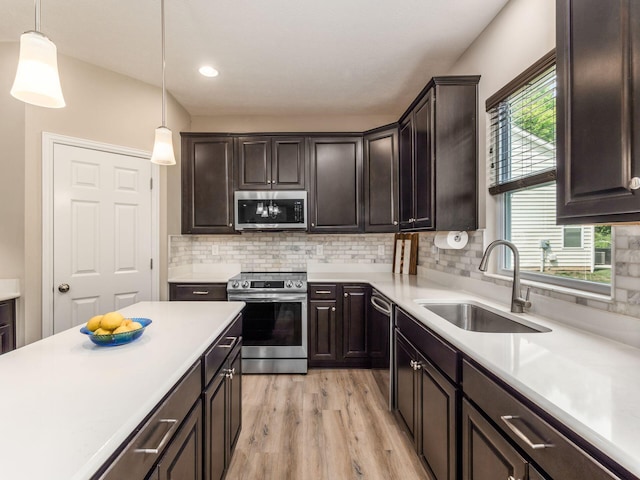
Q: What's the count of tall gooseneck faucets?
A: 1